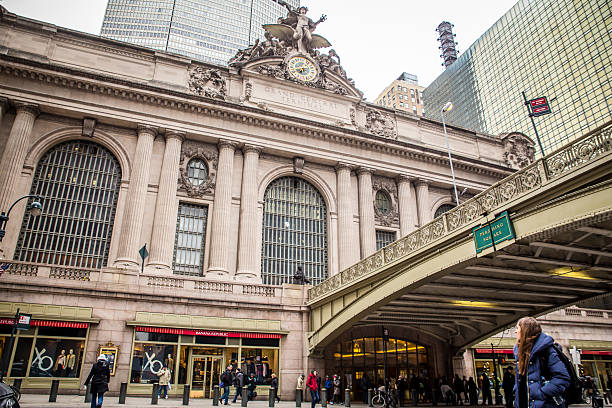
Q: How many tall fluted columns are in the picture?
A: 9